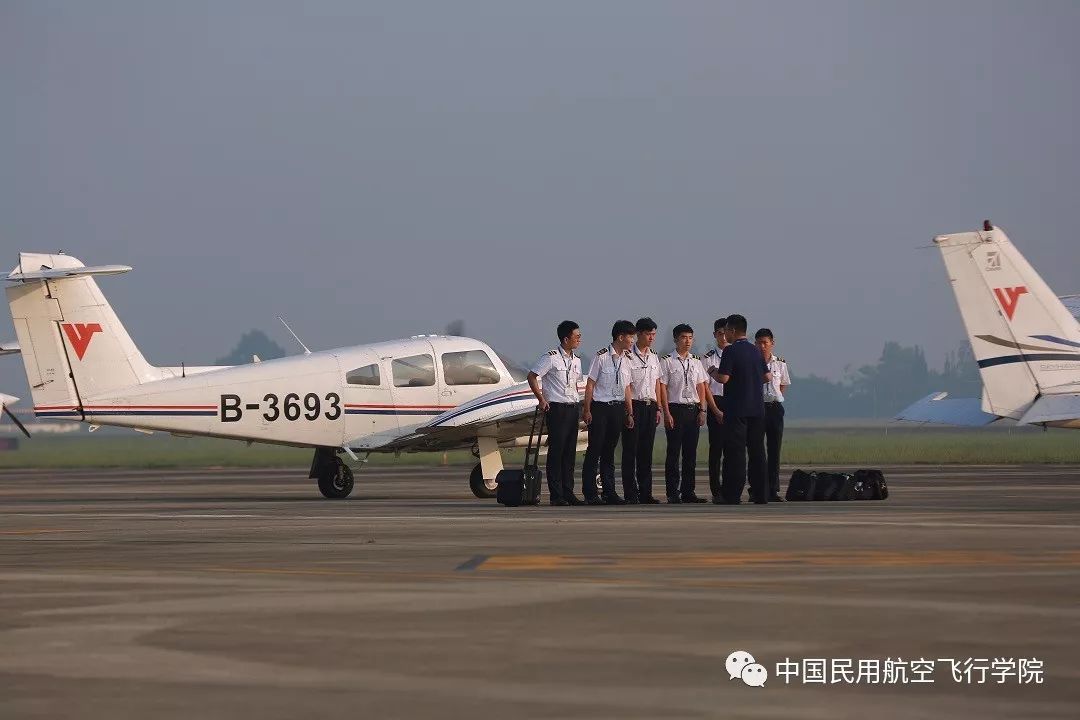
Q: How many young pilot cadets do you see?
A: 6